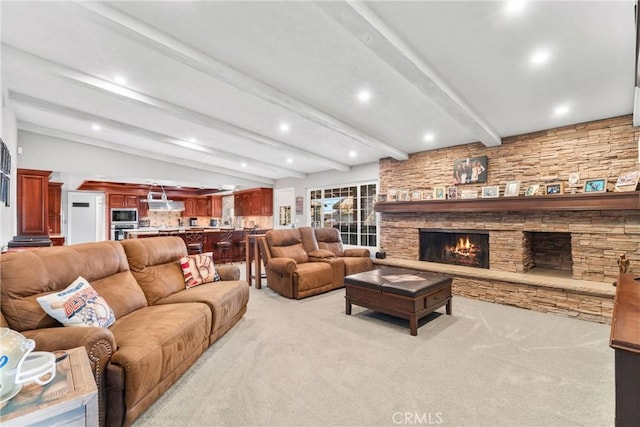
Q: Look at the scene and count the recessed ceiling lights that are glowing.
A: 12